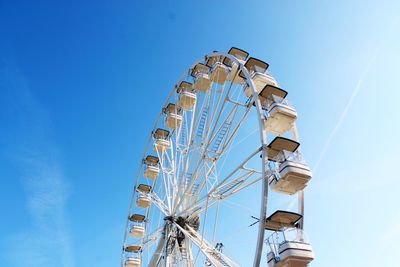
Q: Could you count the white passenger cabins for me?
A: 14